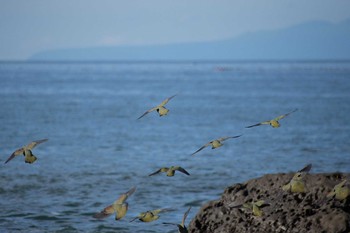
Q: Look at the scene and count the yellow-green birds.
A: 11